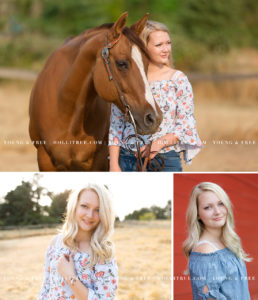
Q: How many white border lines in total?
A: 2